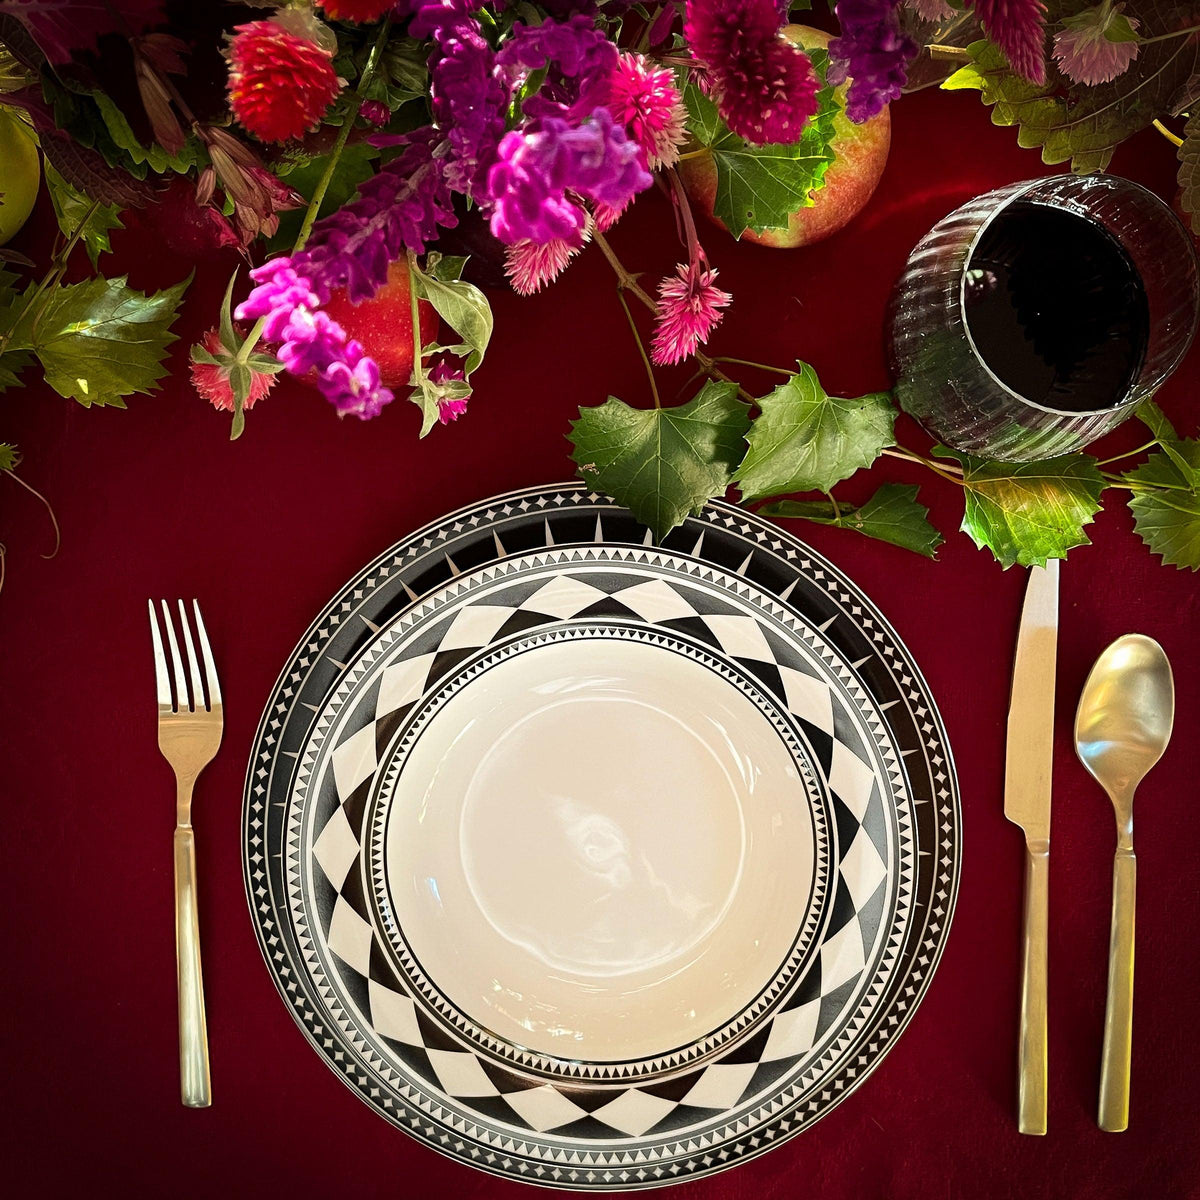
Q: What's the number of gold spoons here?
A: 1